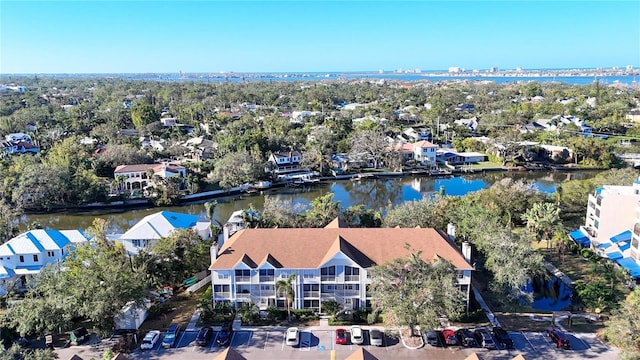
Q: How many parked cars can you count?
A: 14